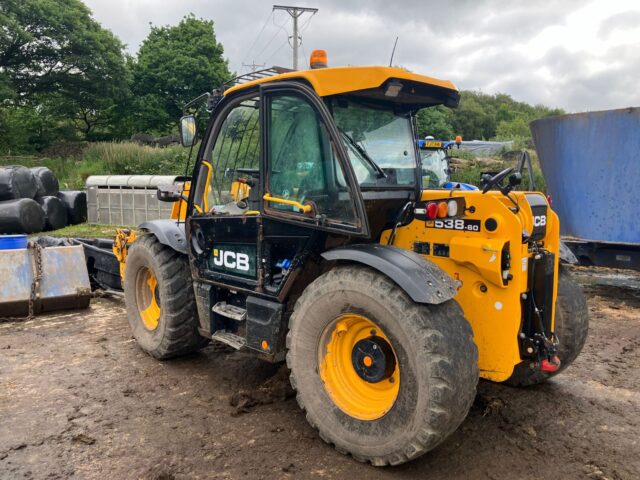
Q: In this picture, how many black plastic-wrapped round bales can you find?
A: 5